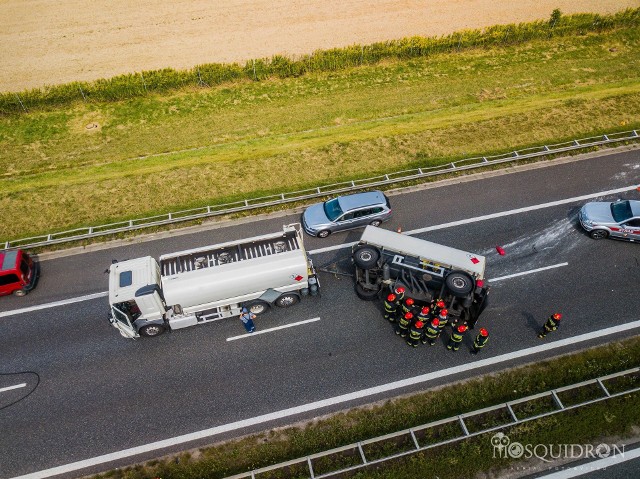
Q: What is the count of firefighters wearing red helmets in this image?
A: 12